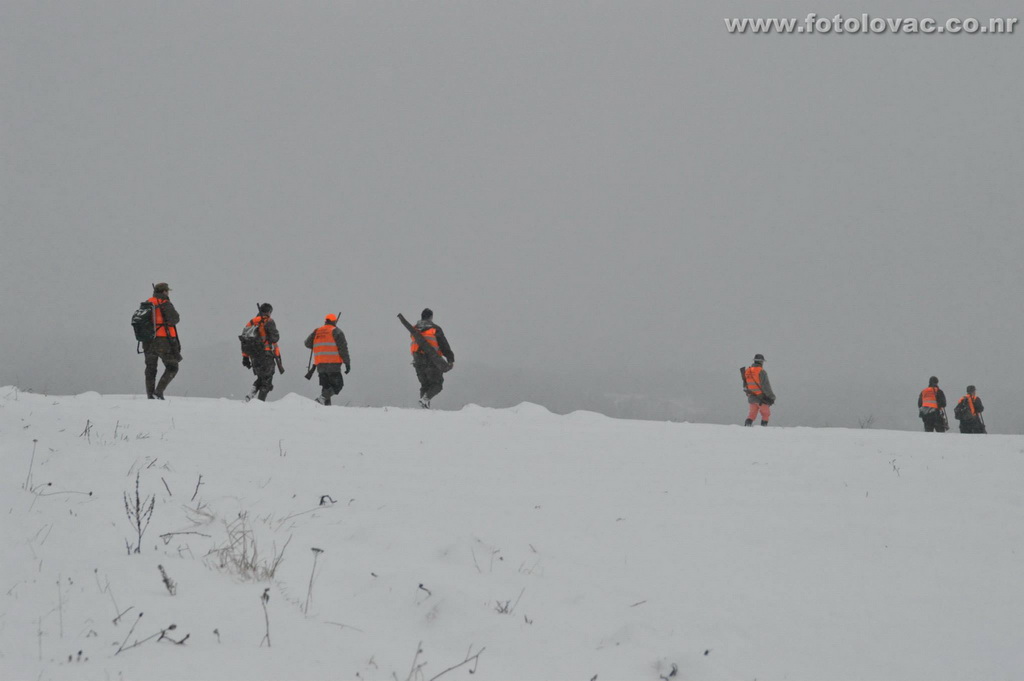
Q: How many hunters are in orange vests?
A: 7